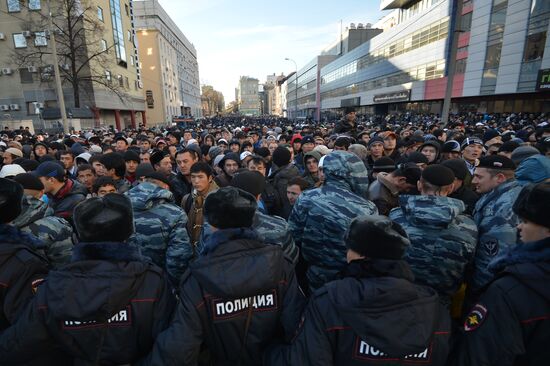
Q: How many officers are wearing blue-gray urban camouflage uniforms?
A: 6